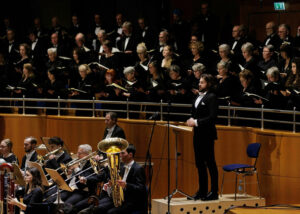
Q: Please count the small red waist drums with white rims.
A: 0